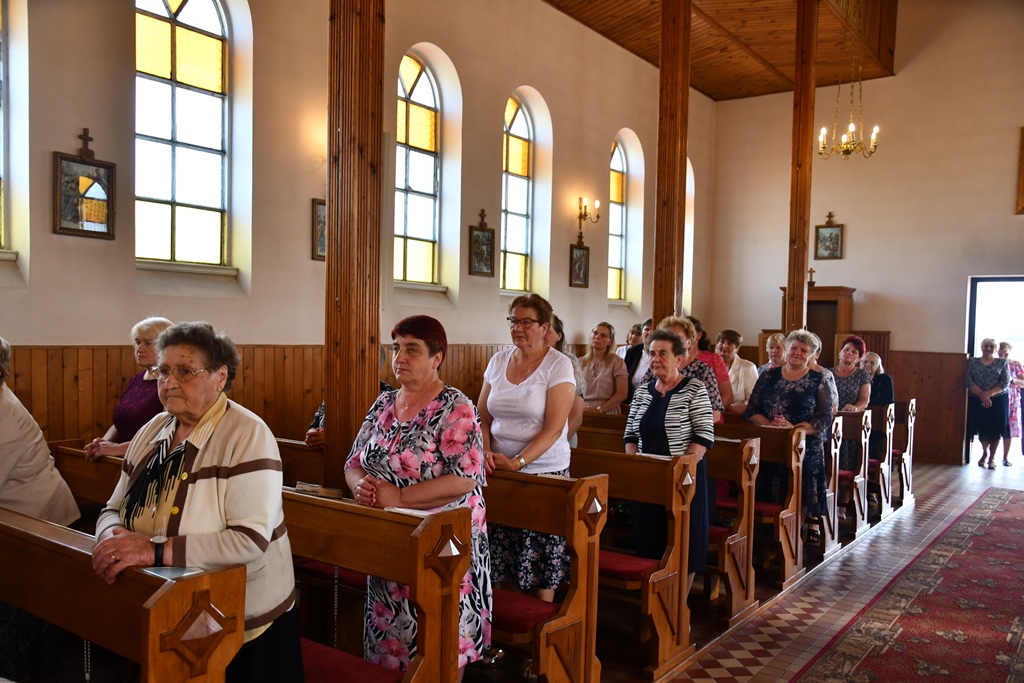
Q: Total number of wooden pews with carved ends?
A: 10